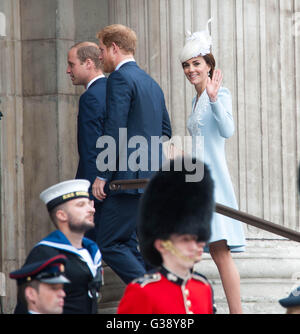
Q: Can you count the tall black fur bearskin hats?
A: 1